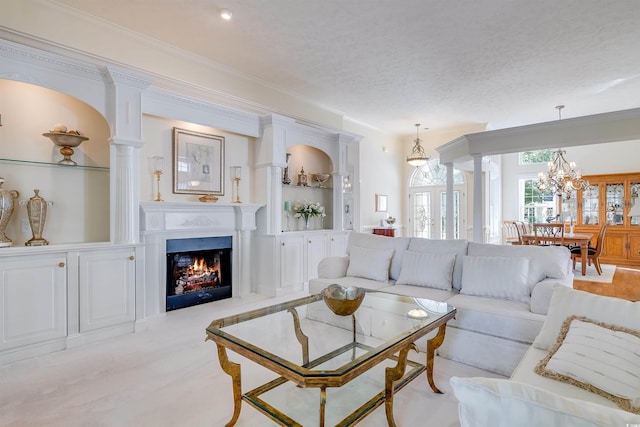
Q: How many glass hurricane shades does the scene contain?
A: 2